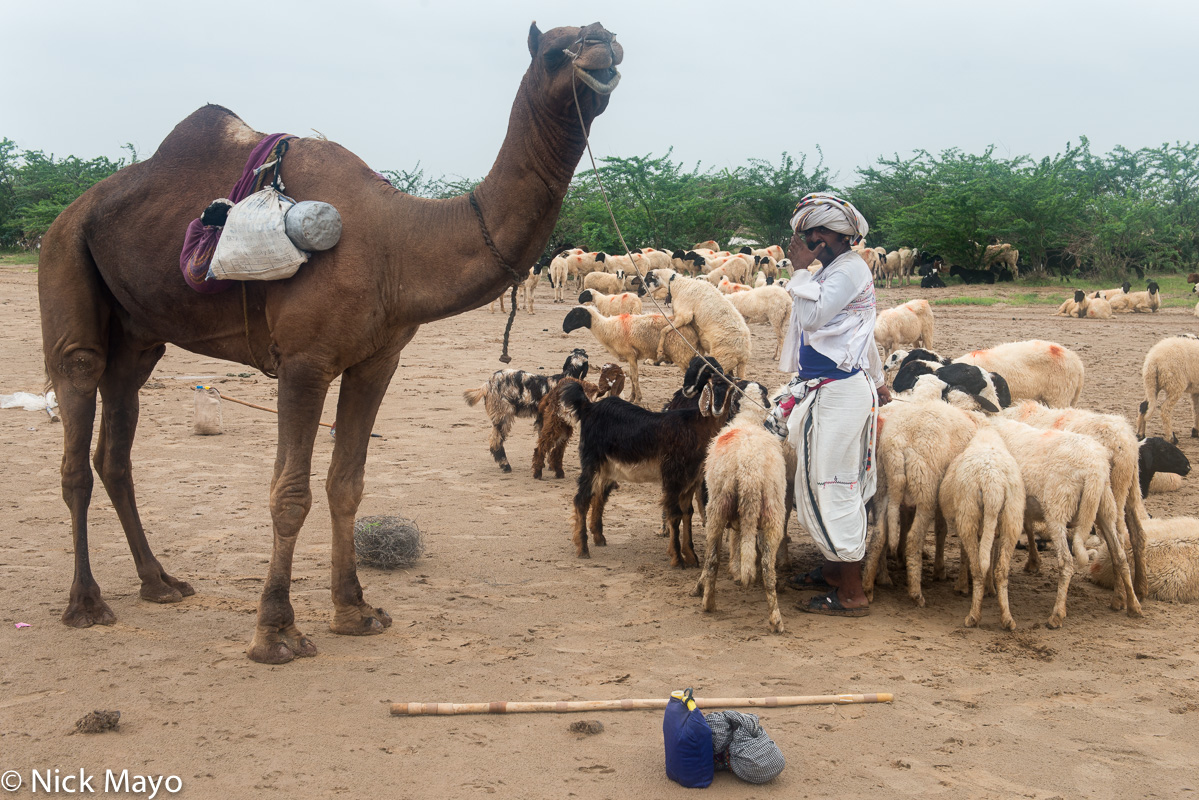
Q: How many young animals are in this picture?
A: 2